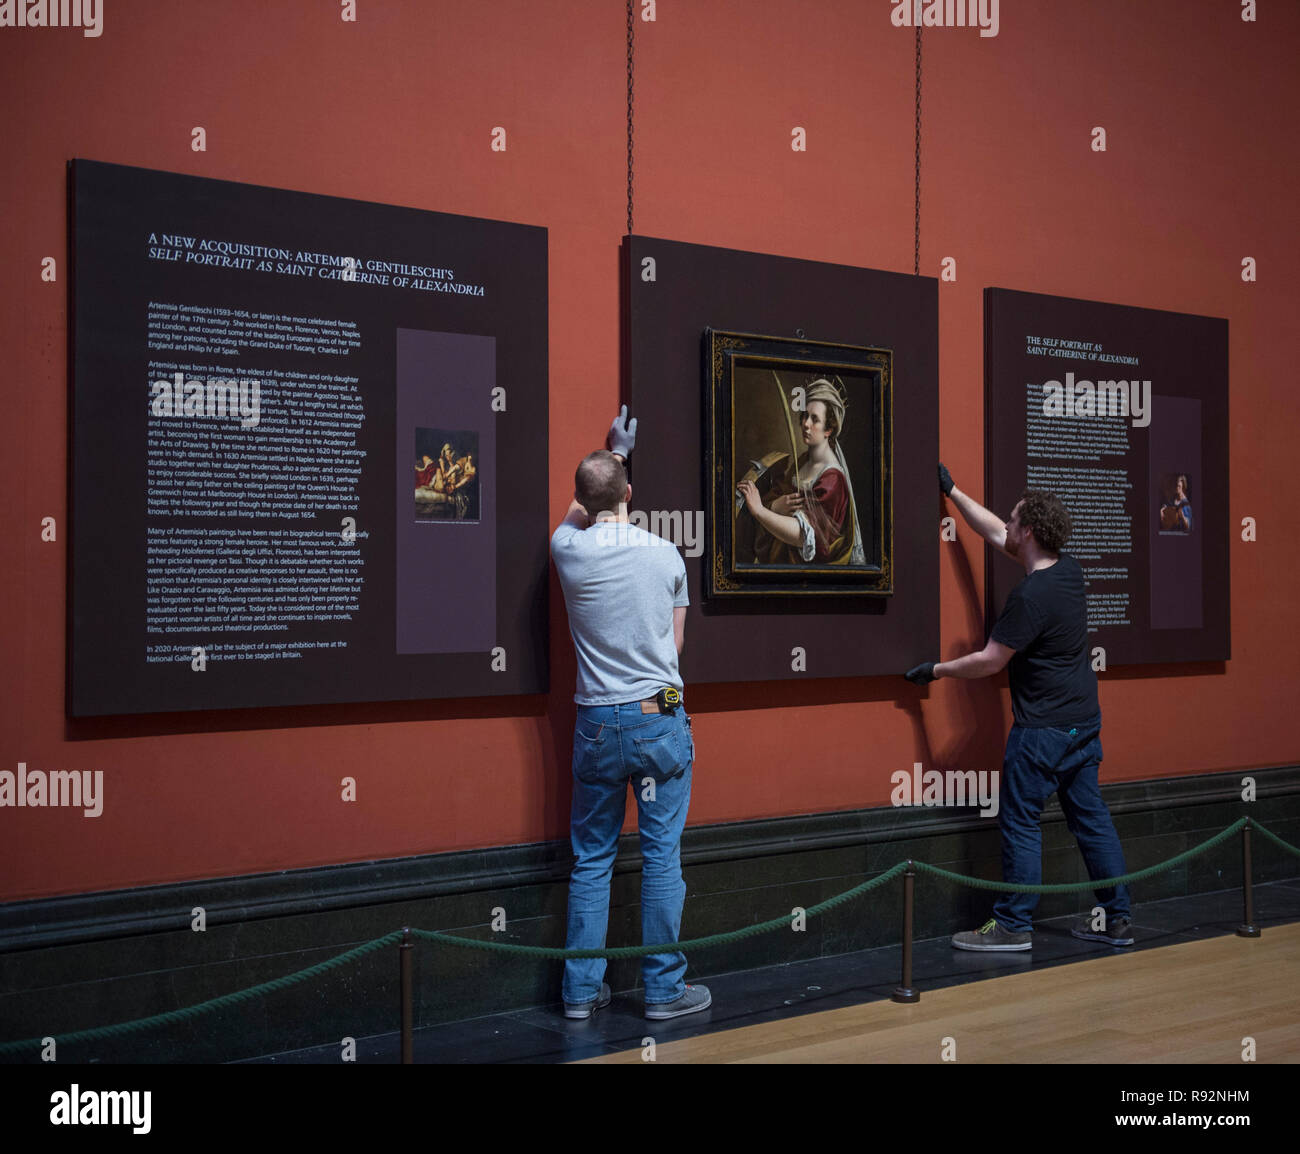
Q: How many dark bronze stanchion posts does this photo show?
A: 3